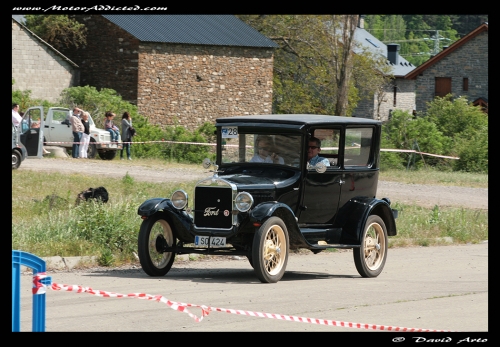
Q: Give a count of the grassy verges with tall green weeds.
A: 1